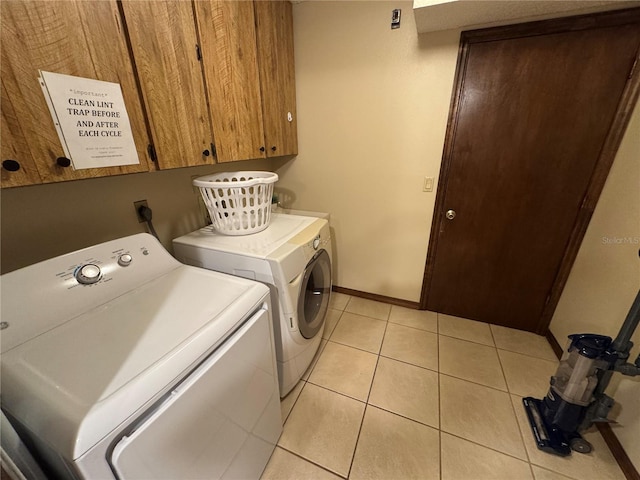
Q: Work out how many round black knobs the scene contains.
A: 5